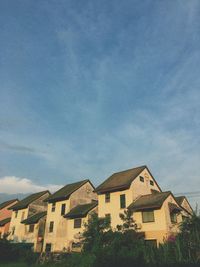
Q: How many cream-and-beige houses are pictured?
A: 3